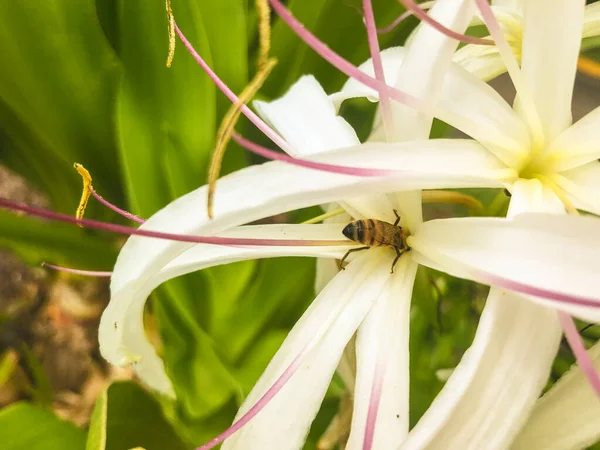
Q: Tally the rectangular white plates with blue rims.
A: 0